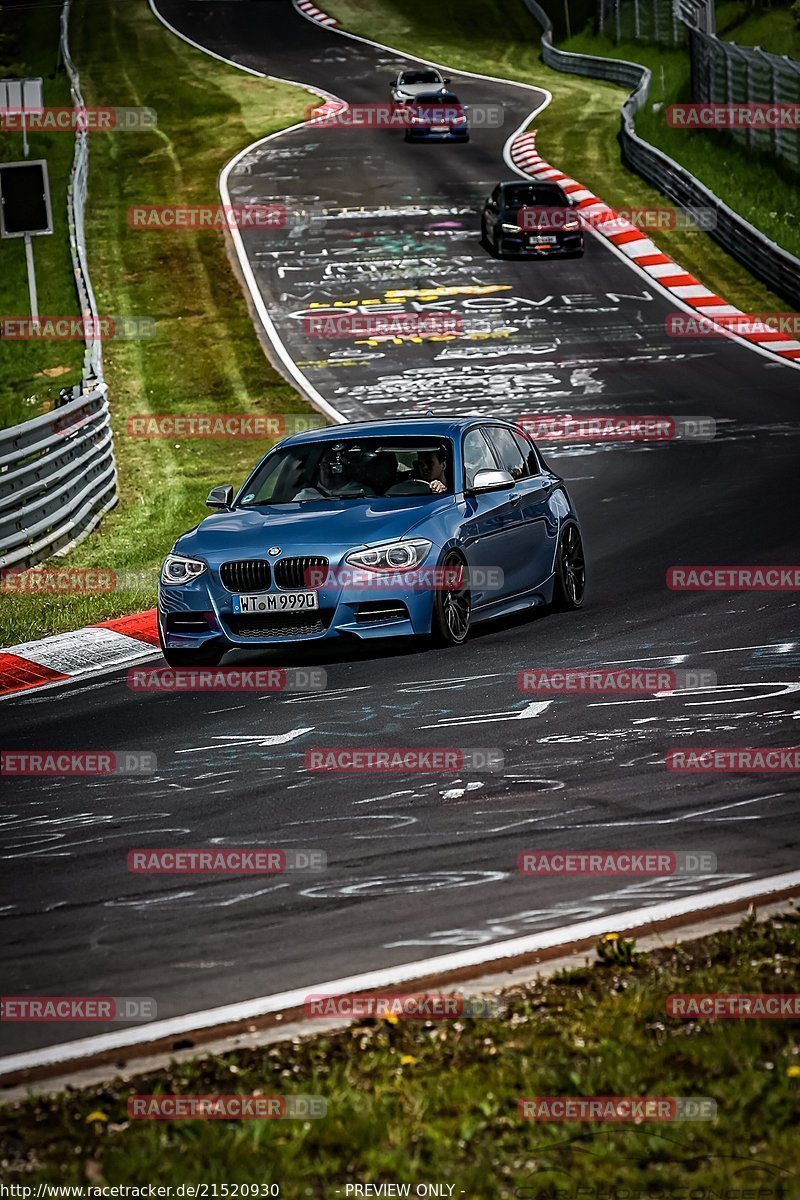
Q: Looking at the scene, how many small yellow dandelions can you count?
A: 5